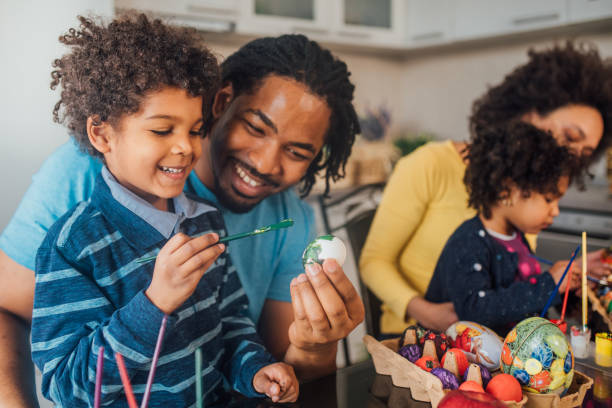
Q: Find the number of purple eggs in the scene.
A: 3